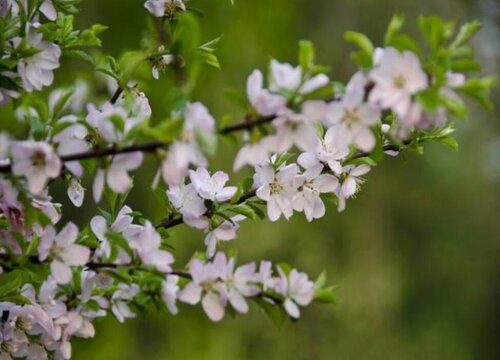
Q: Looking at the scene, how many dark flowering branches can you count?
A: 3